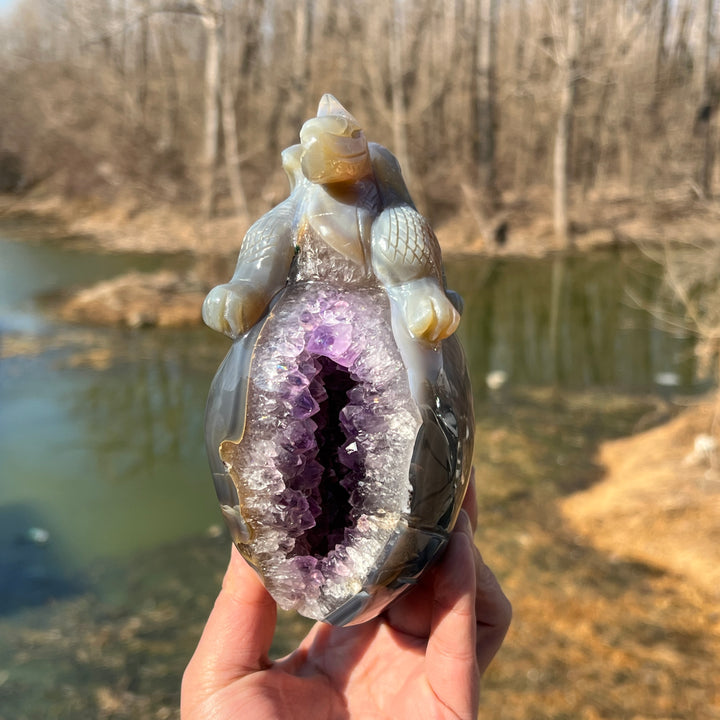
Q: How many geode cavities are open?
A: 1